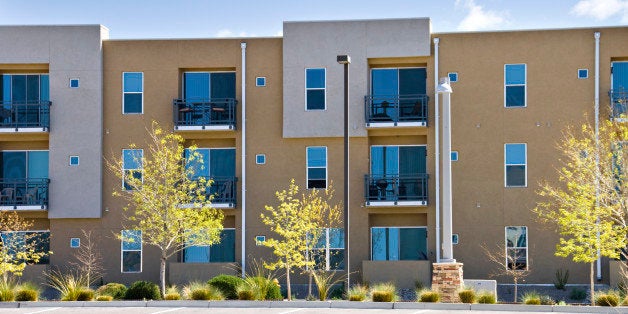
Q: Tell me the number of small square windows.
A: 10